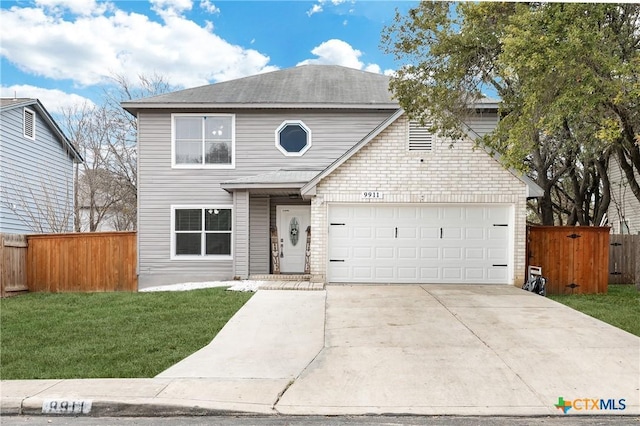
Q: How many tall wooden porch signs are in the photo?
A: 2